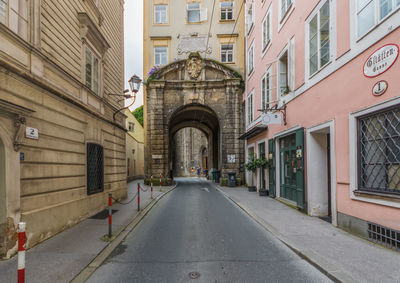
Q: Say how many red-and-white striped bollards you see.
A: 5